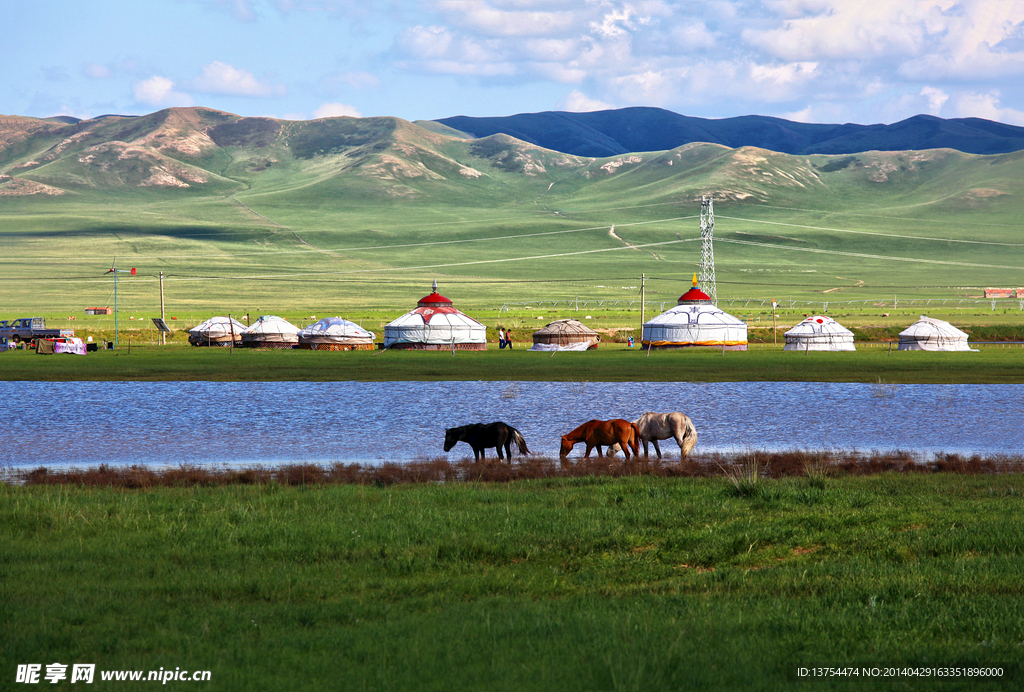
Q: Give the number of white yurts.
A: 7